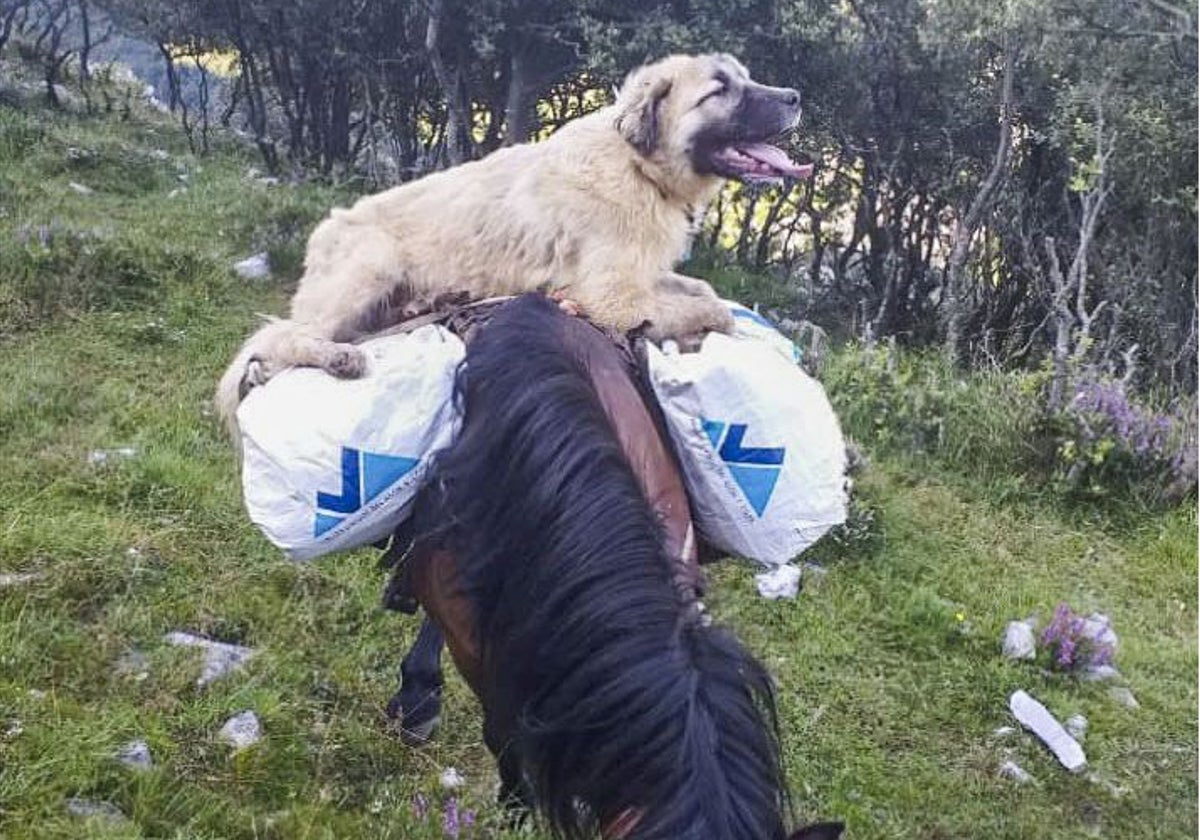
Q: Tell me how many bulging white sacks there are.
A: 2